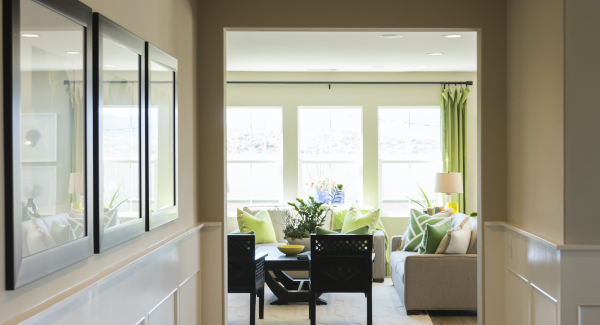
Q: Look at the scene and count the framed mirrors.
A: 3